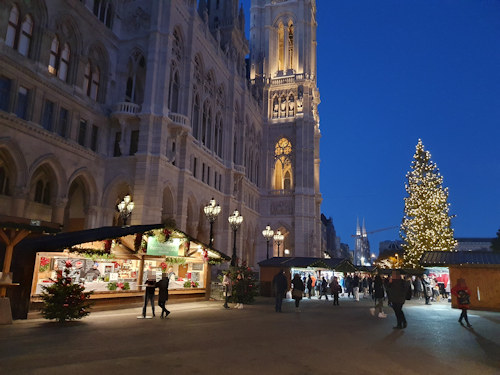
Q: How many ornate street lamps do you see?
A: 5